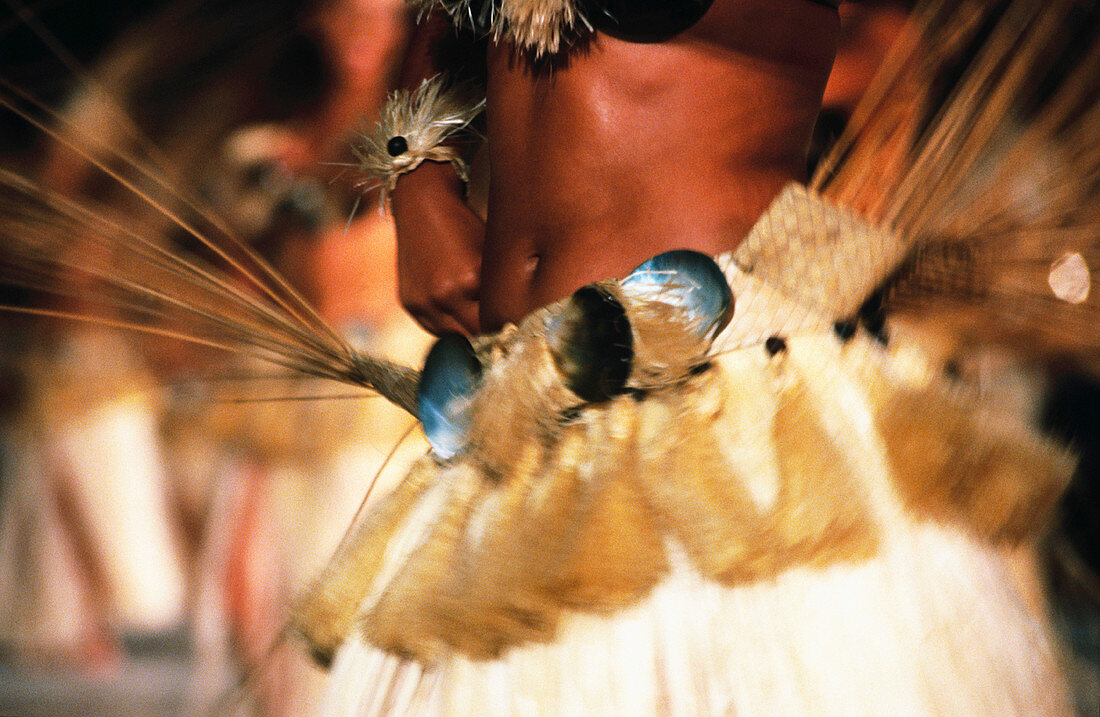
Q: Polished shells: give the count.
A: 3